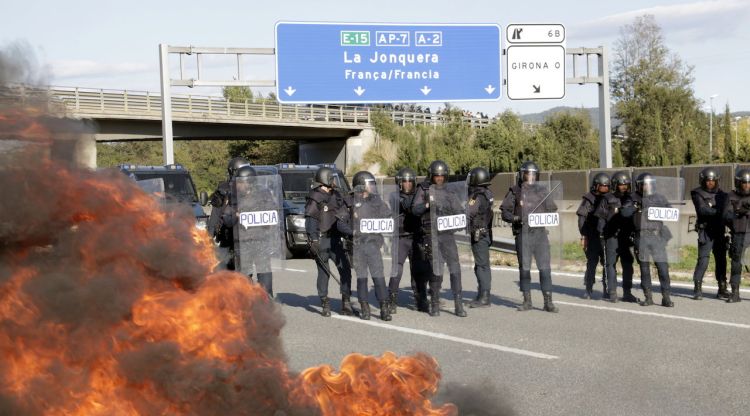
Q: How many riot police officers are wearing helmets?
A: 13